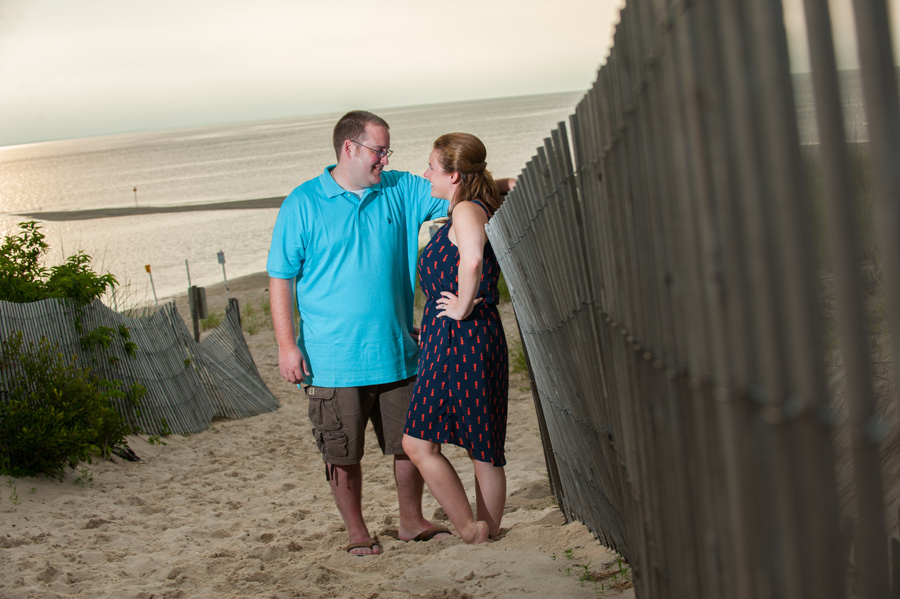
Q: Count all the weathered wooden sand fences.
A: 2